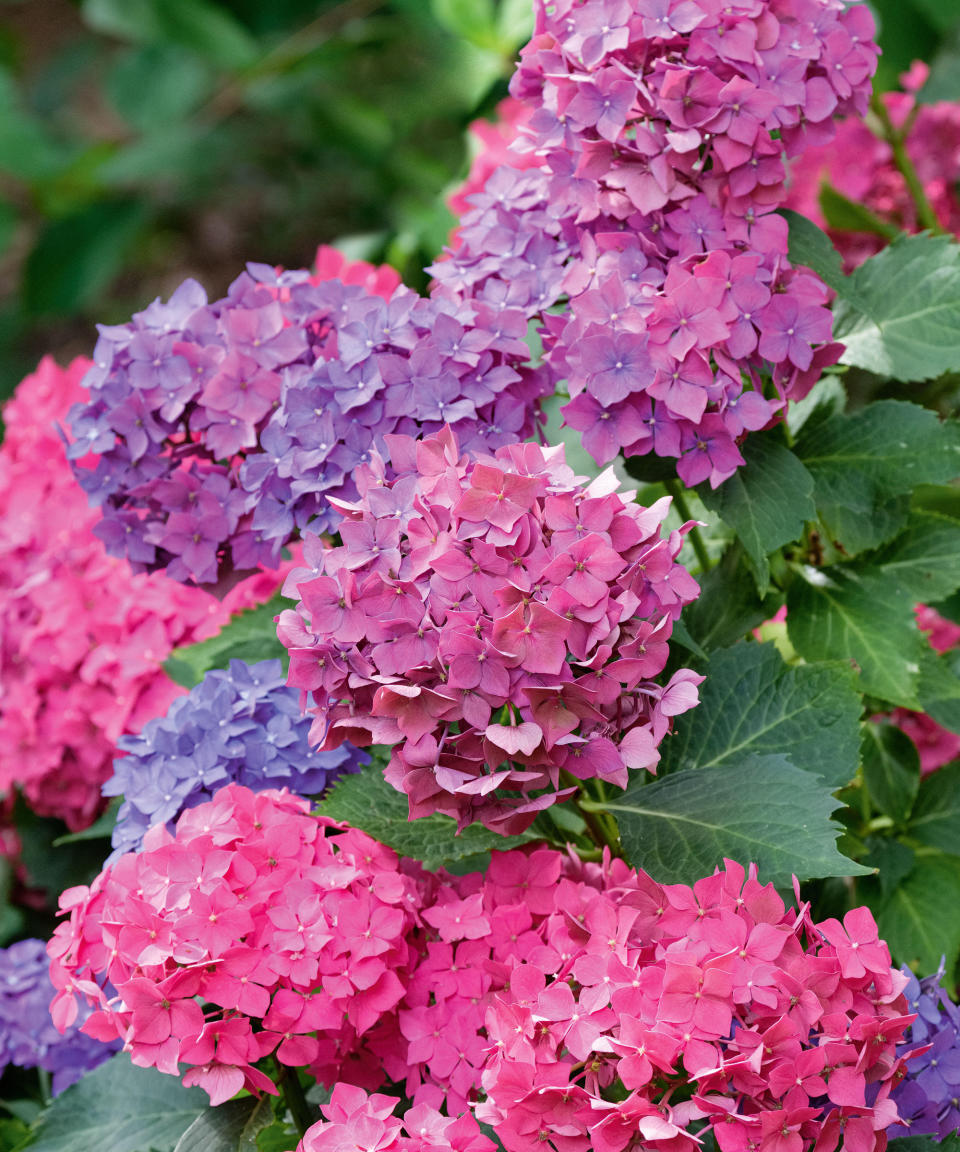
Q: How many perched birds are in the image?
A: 0